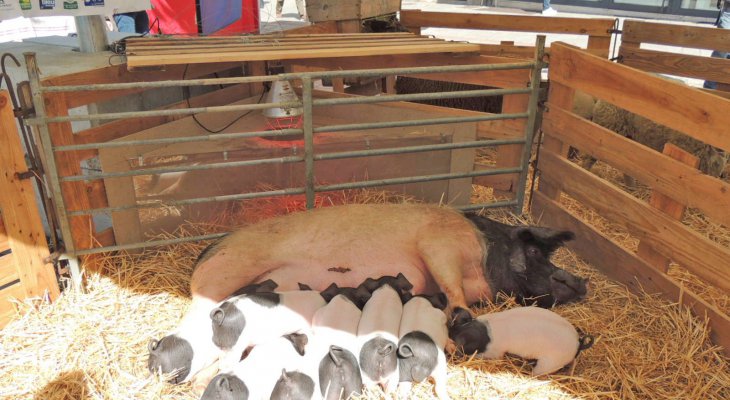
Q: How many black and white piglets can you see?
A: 8